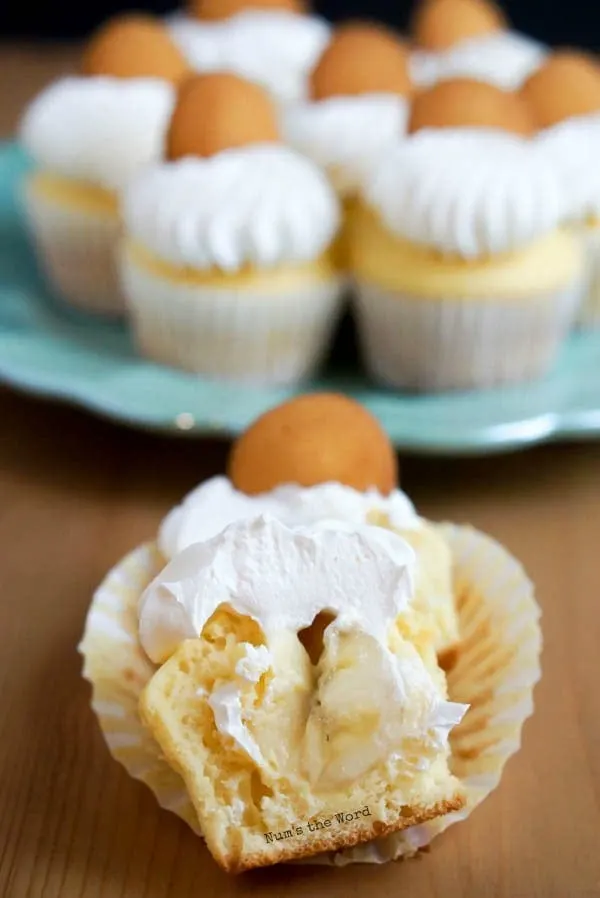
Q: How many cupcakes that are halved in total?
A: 1